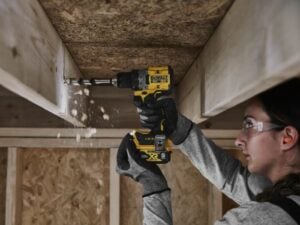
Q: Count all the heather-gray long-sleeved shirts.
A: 1